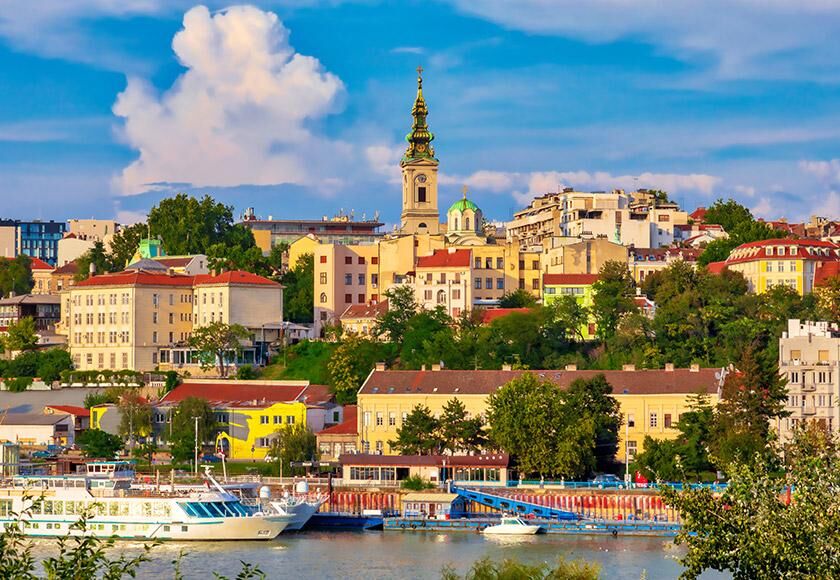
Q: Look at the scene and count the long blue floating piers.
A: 1